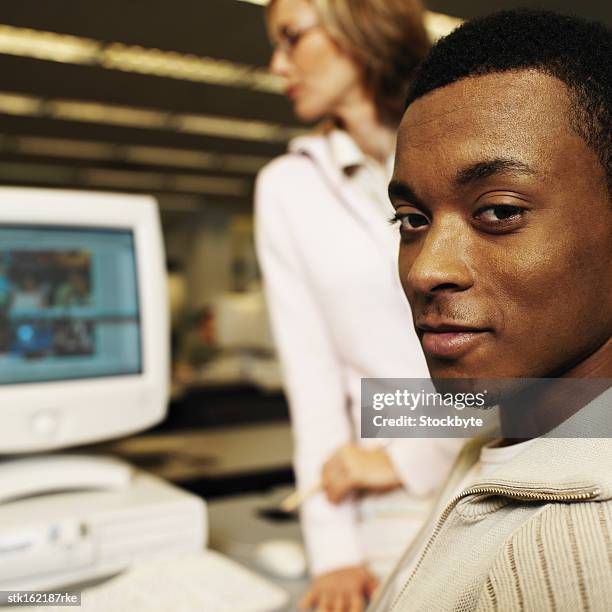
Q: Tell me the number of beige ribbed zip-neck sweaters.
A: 1